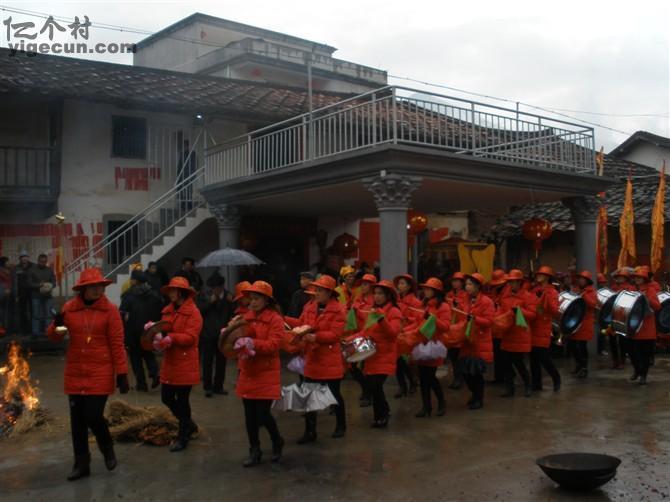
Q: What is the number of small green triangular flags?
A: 5